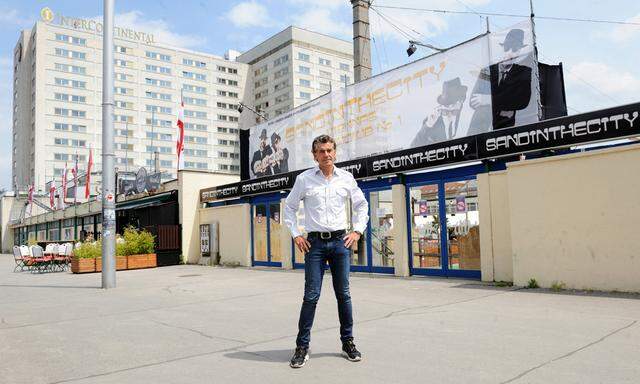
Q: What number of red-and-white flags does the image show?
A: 6